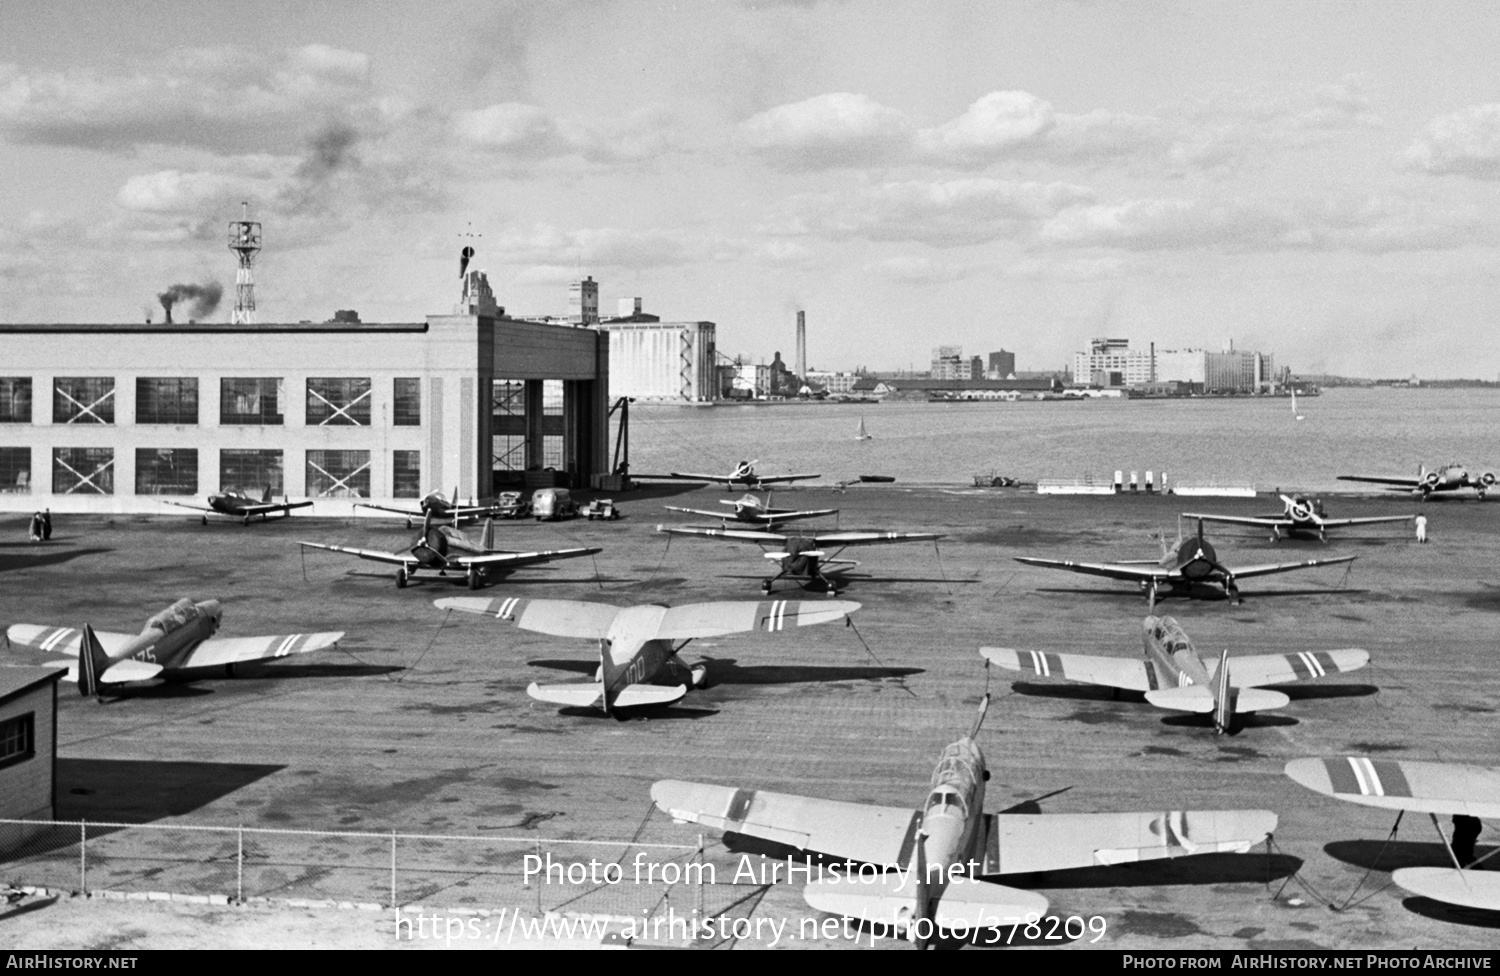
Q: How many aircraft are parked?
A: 14